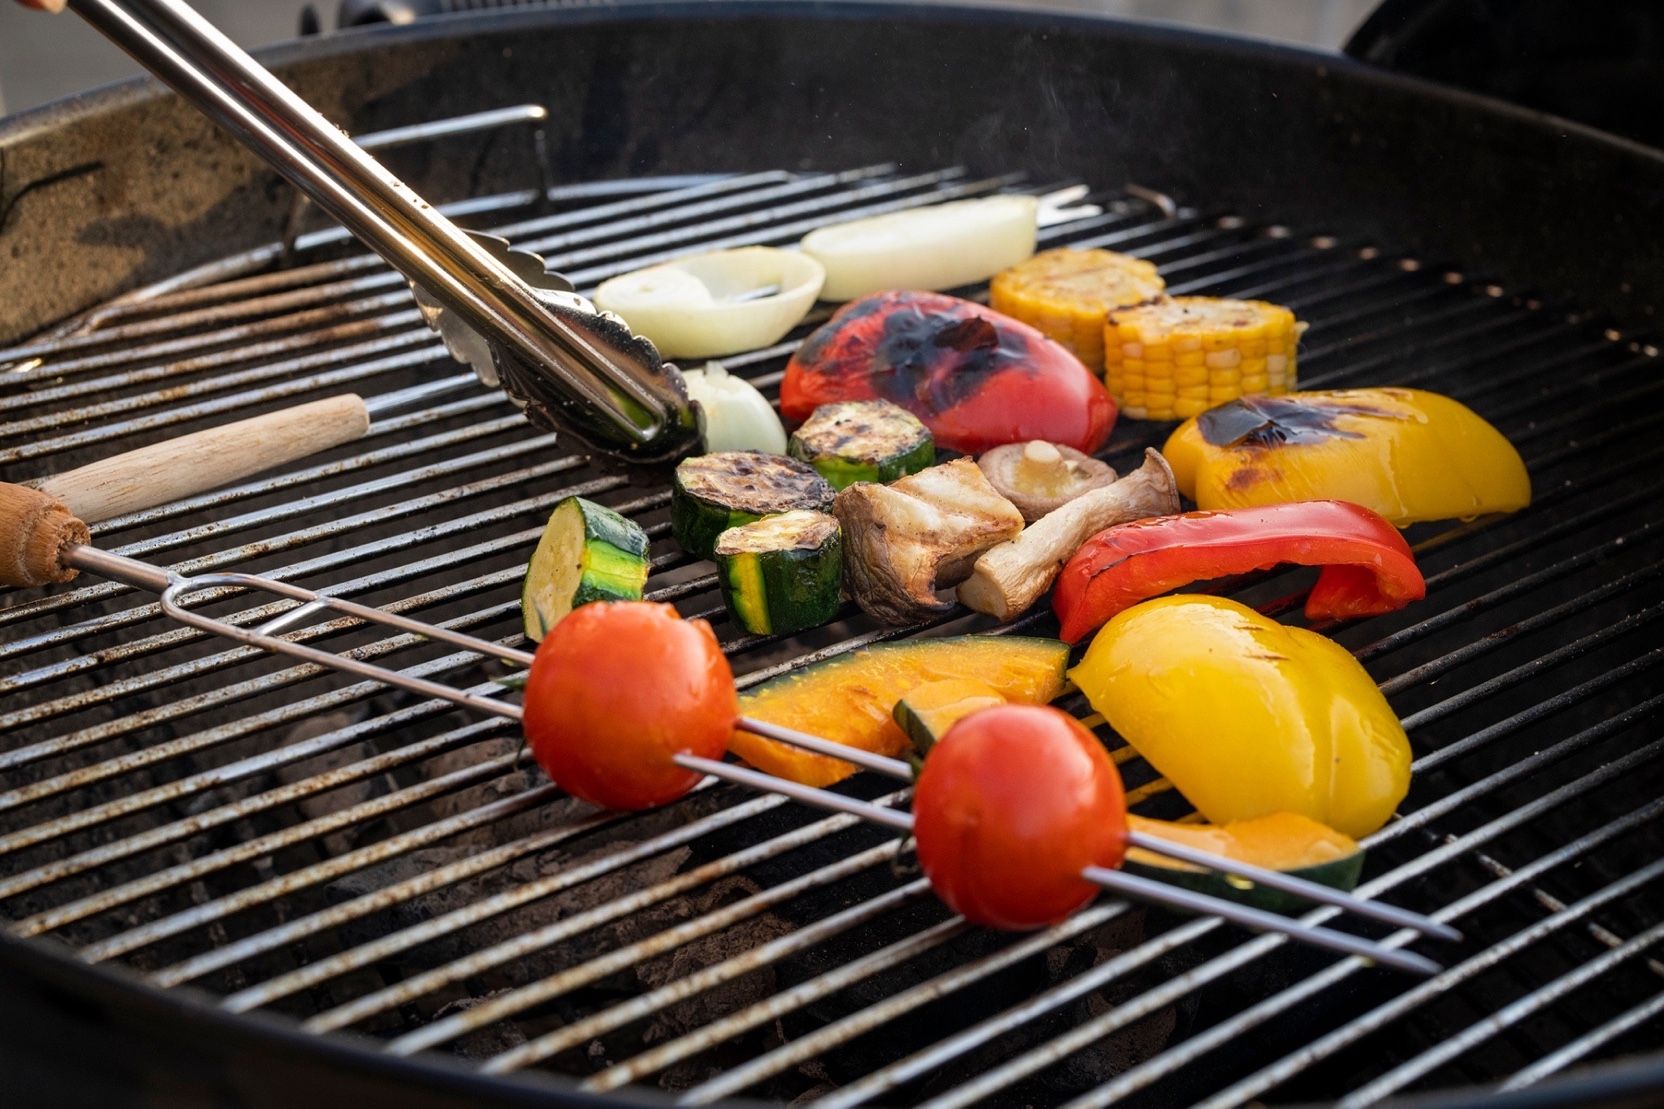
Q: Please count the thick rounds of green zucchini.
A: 4